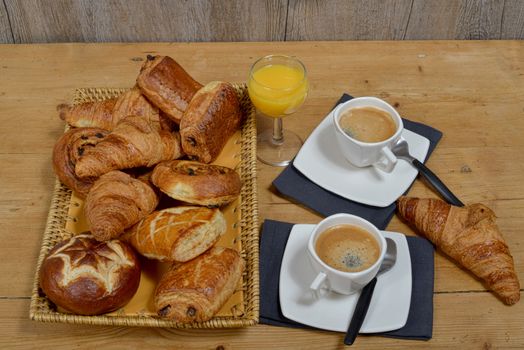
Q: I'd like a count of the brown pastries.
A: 11